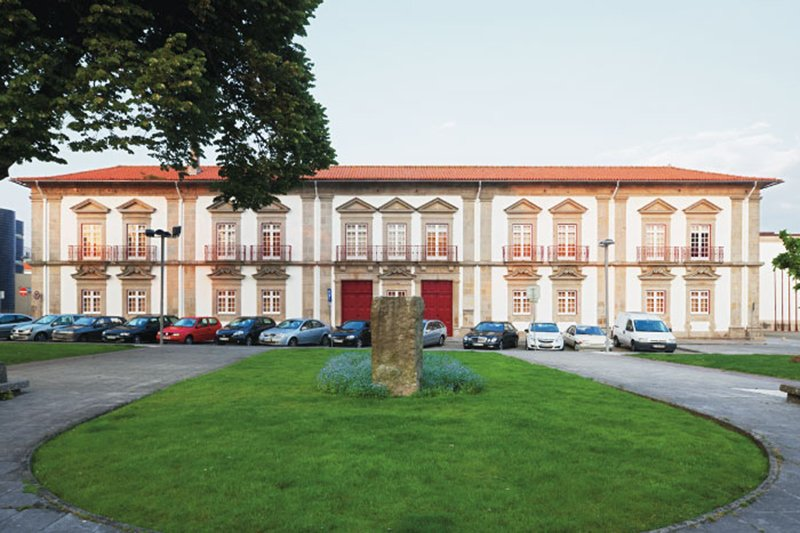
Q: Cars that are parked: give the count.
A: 13